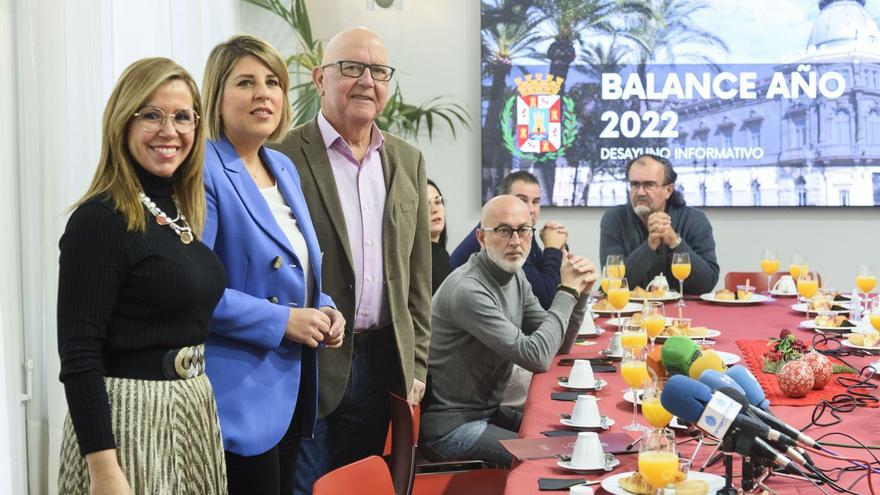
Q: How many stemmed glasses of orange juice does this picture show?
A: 14